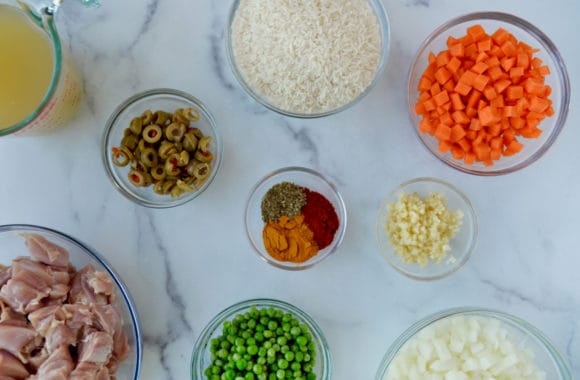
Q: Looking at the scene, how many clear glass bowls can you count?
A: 8